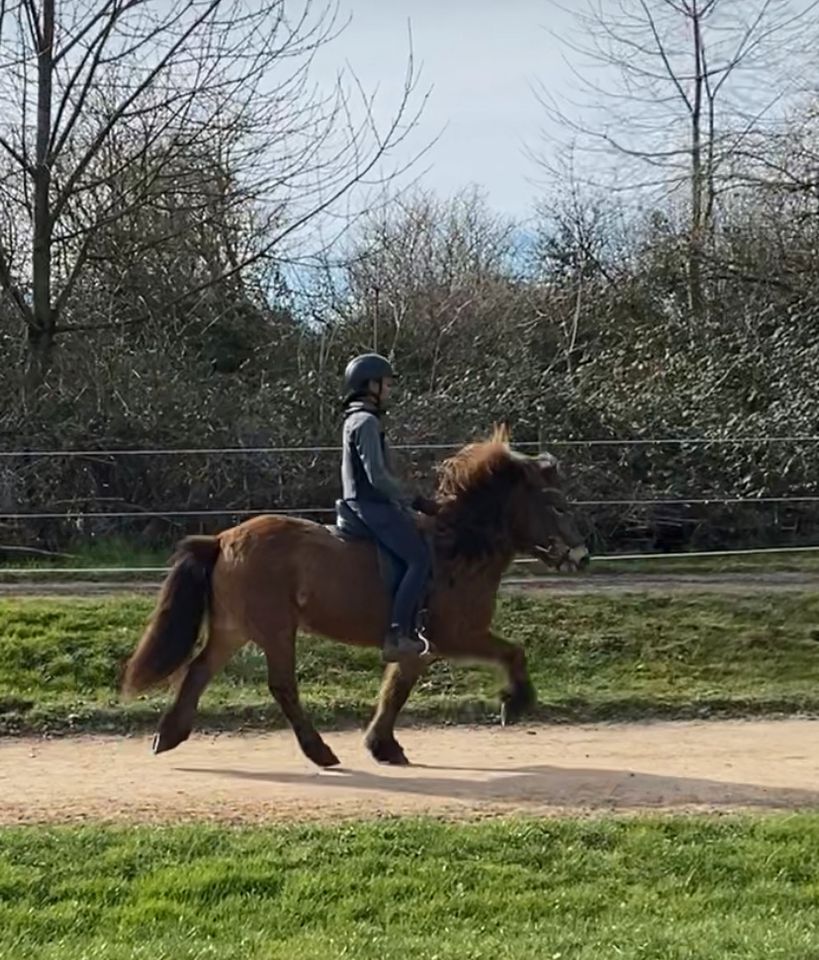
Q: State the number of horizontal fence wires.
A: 3